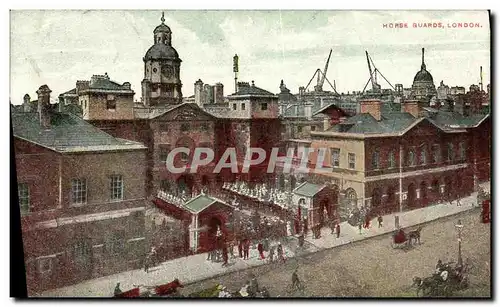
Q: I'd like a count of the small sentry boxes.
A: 2